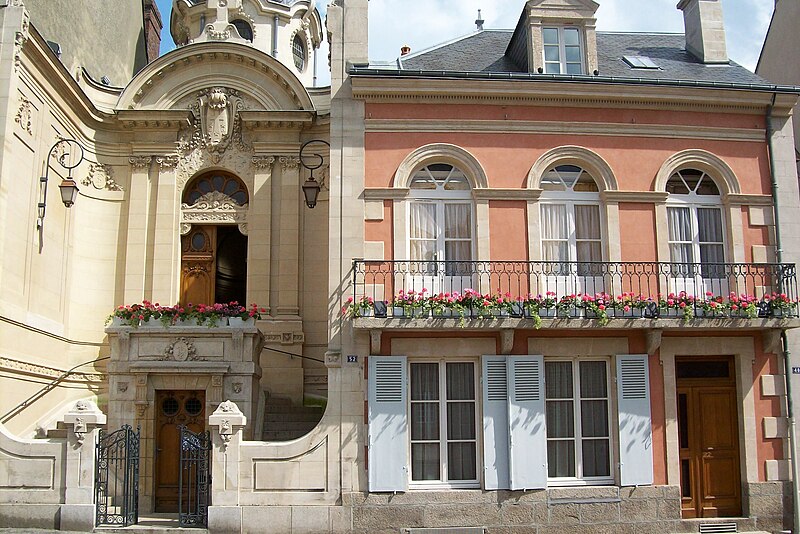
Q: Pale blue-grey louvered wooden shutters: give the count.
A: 4